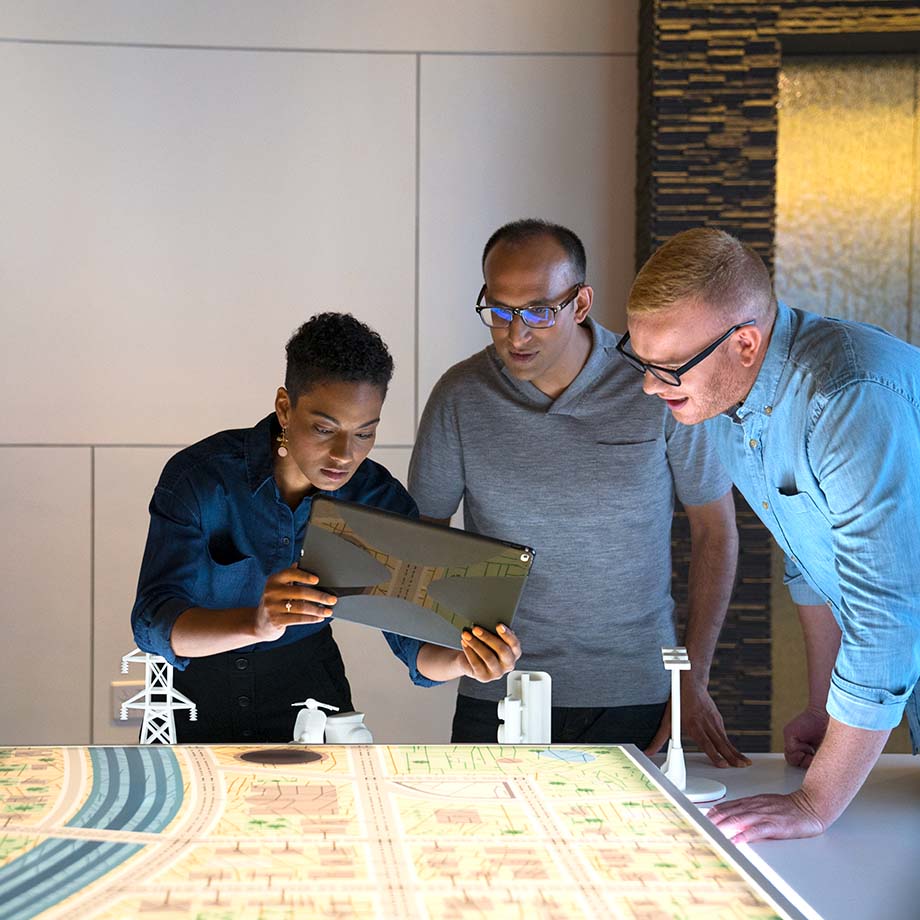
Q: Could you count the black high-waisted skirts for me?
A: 1